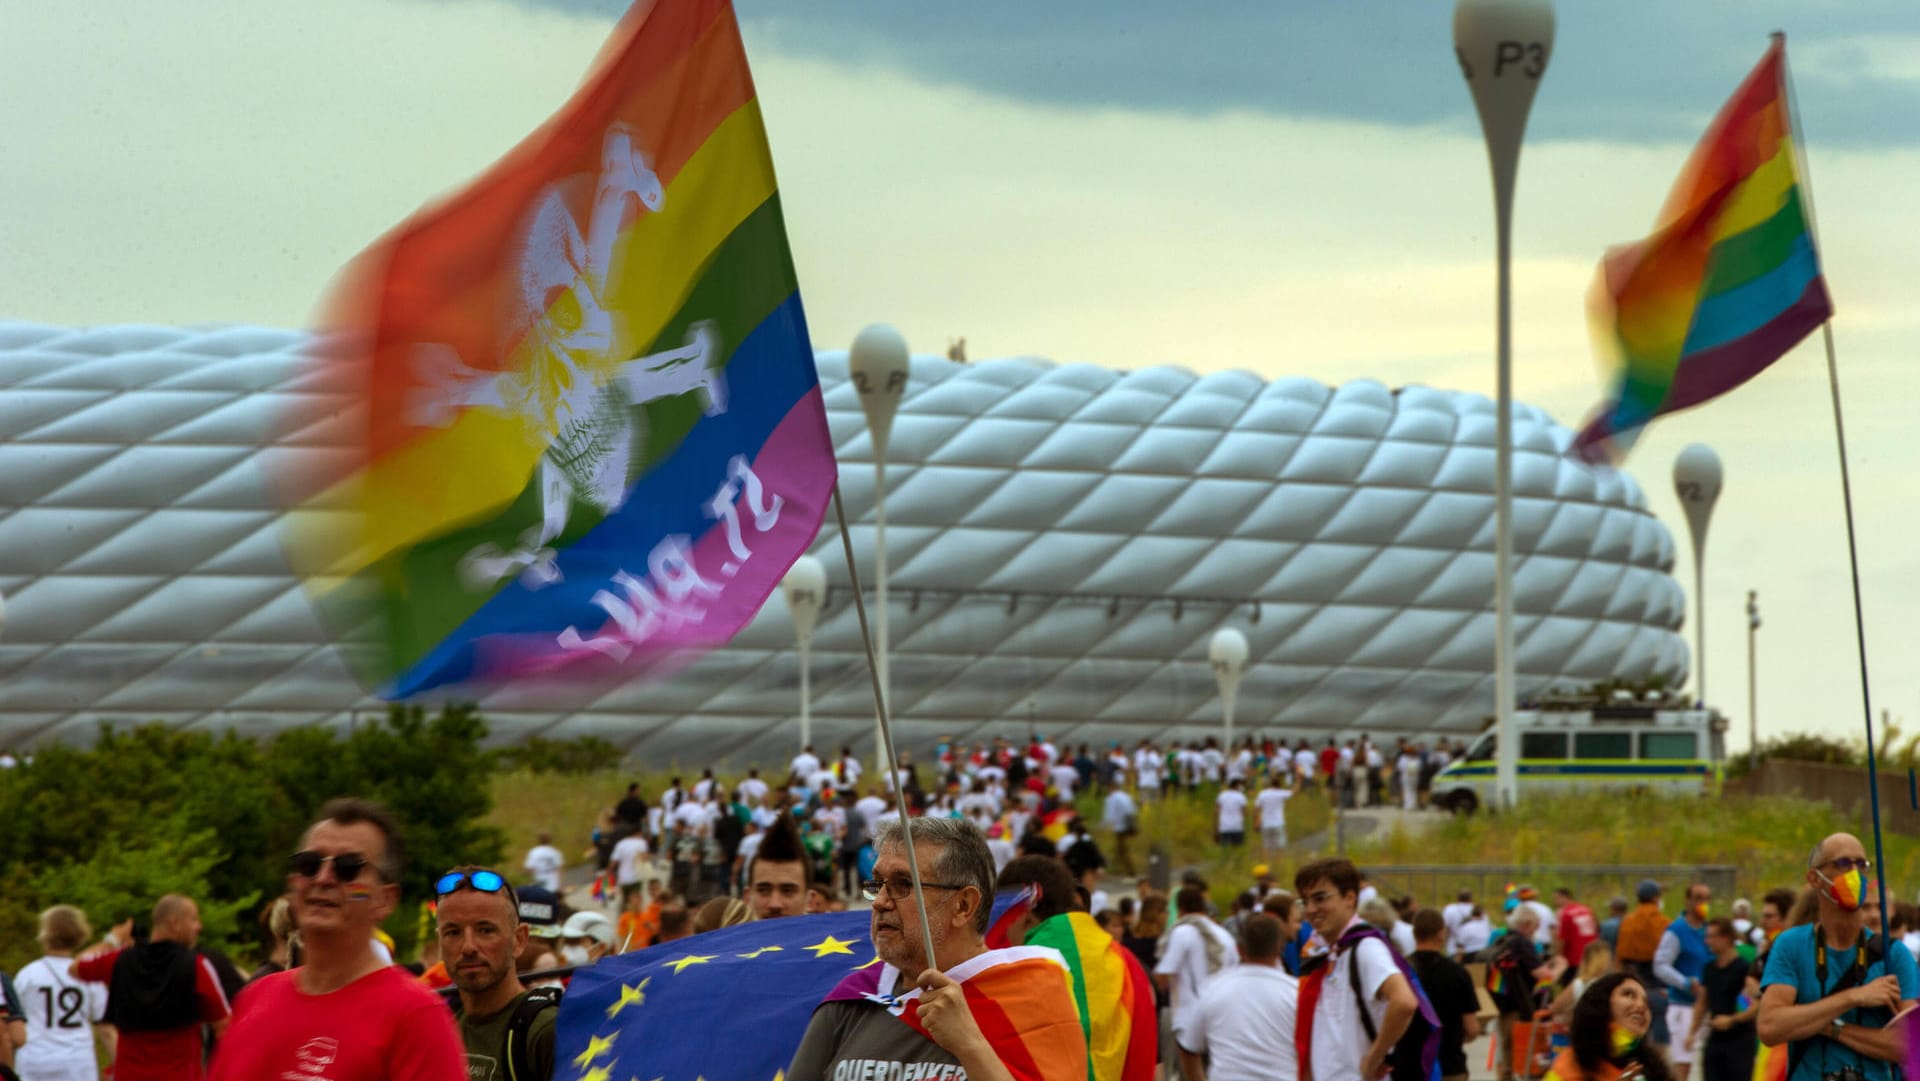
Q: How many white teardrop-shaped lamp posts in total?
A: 5